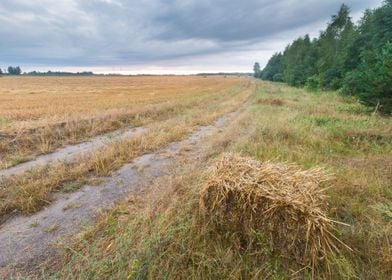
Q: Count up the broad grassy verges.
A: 1